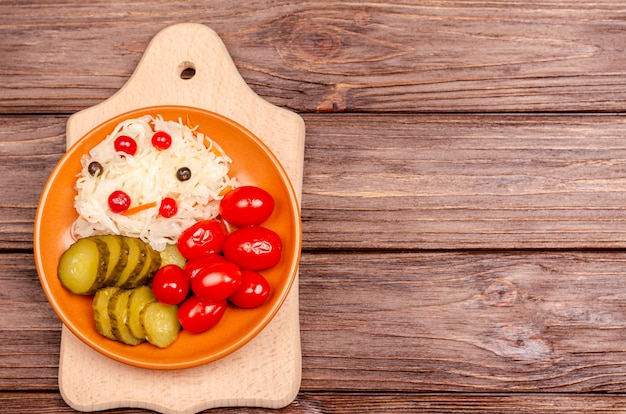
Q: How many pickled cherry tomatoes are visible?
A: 8